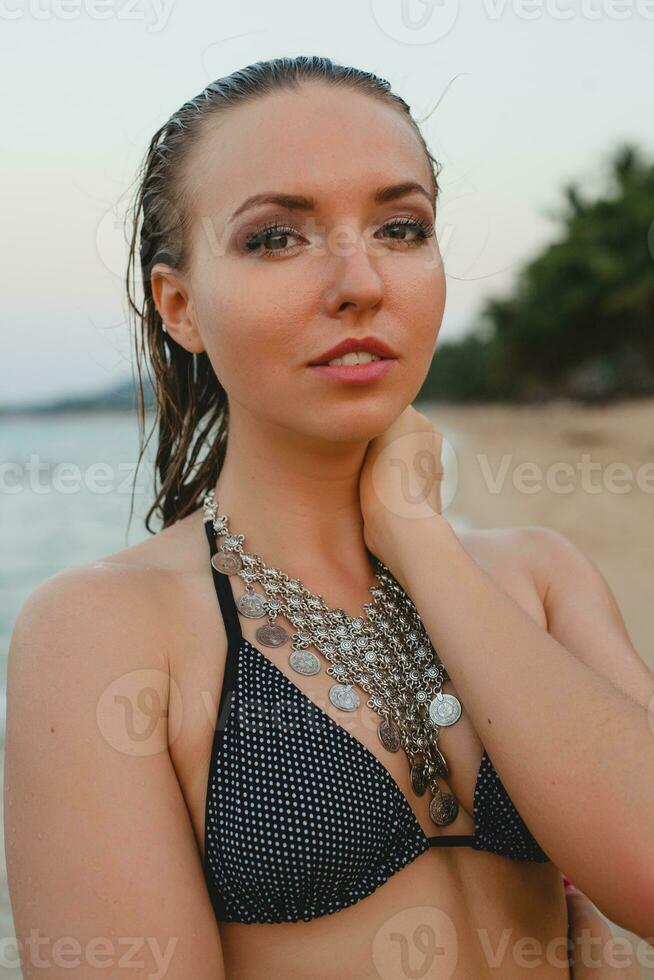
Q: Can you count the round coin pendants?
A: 10